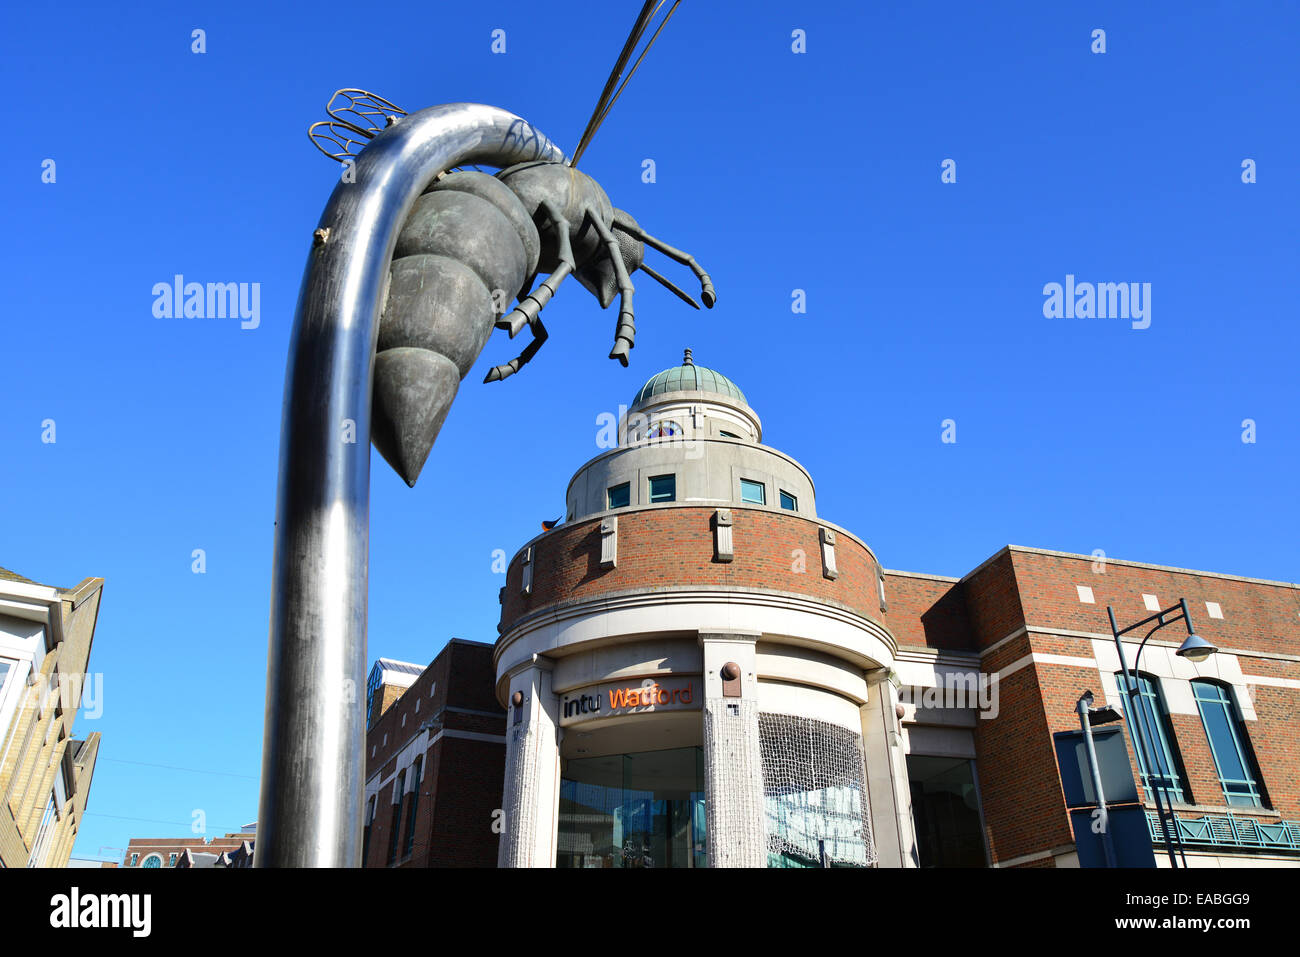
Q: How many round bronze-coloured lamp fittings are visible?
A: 3